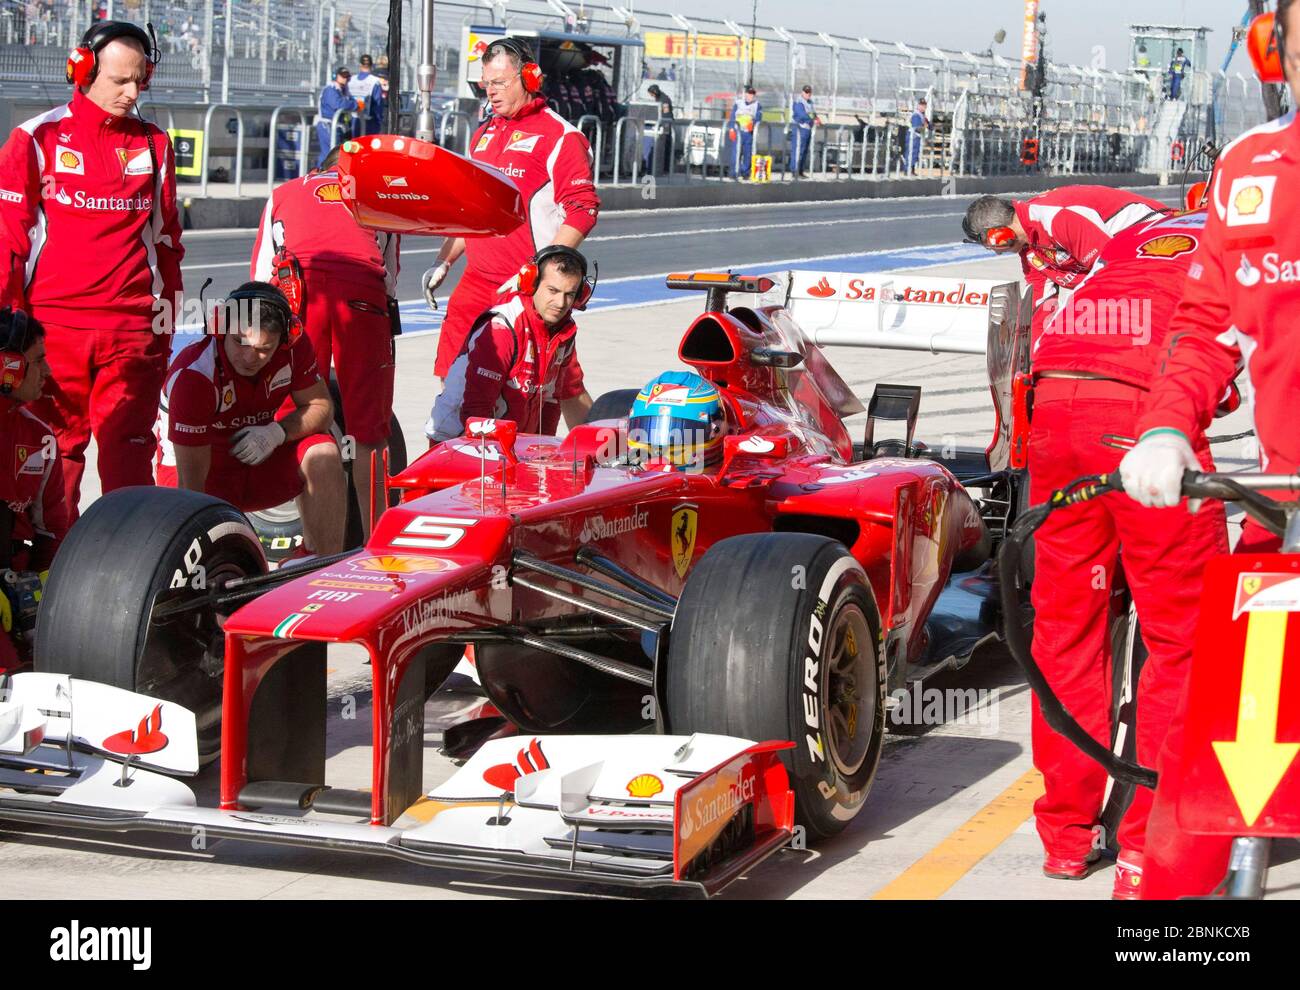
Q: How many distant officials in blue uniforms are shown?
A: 6